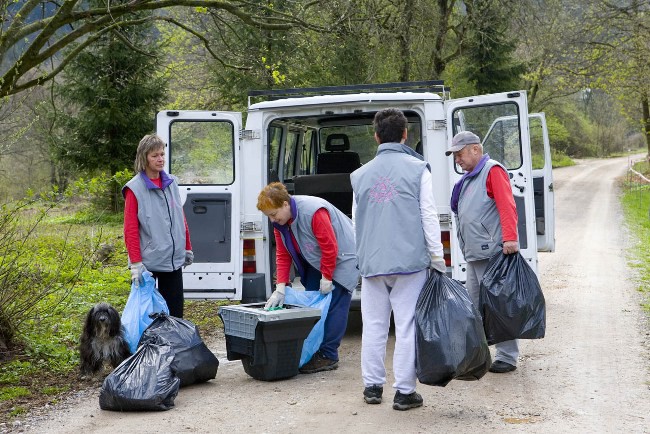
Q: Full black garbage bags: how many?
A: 4